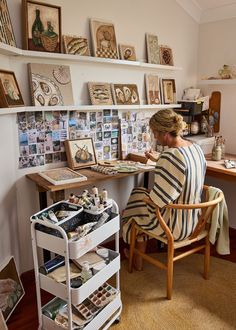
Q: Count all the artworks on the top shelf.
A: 7